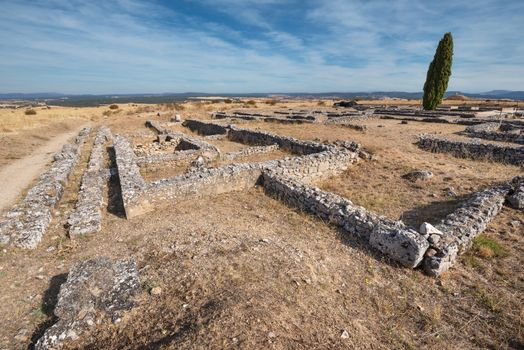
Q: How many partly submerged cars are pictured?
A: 0